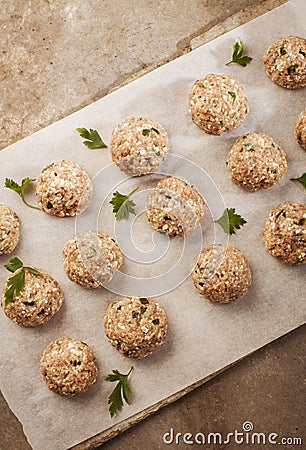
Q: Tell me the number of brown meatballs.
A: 14